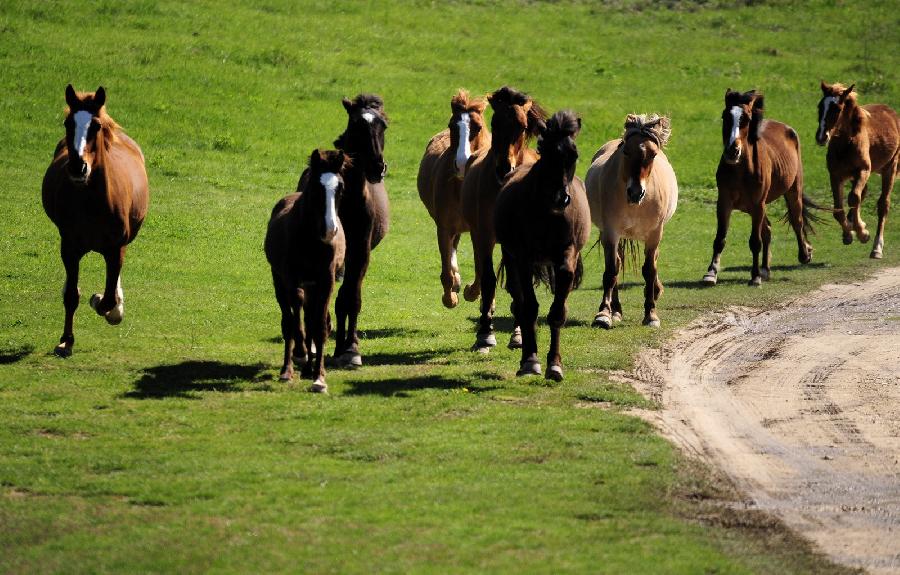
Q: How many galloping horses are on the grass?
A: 9